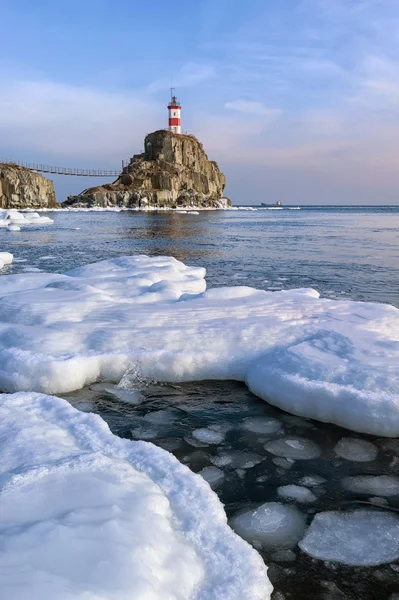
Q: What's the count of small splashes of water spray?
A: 1